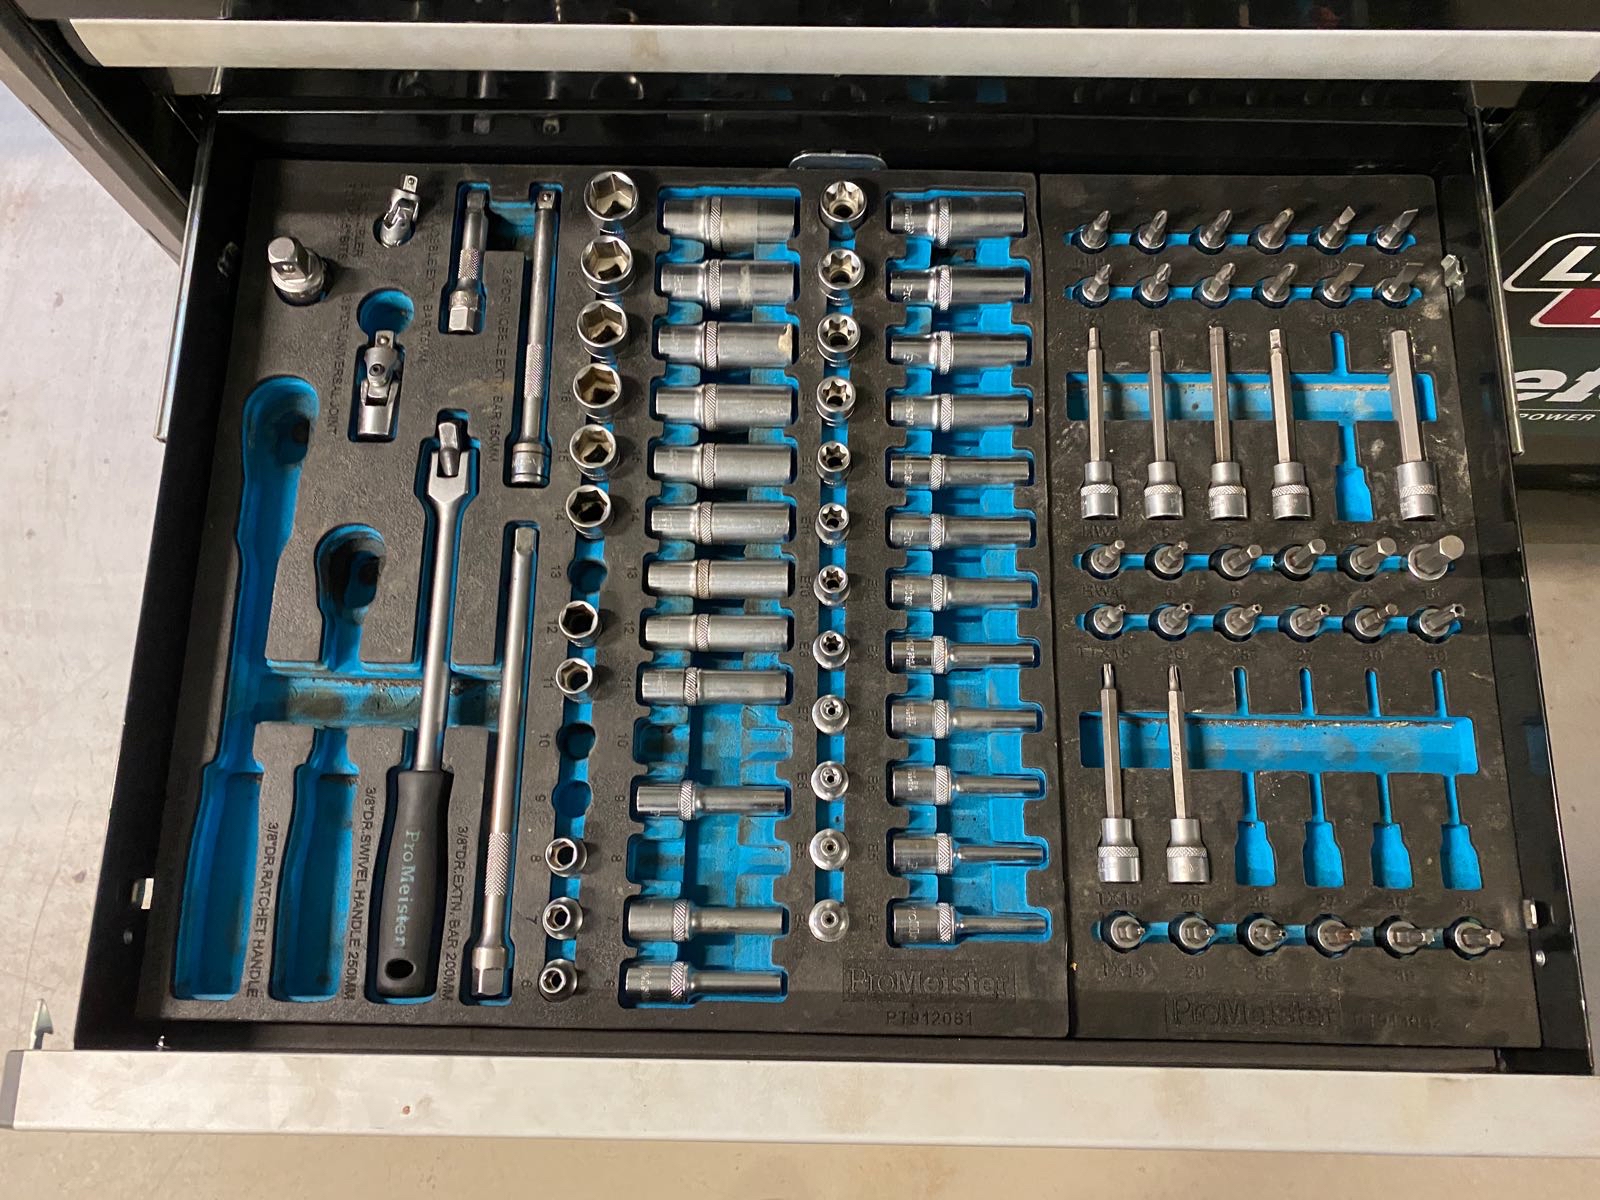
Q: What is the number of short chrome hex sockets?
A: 11